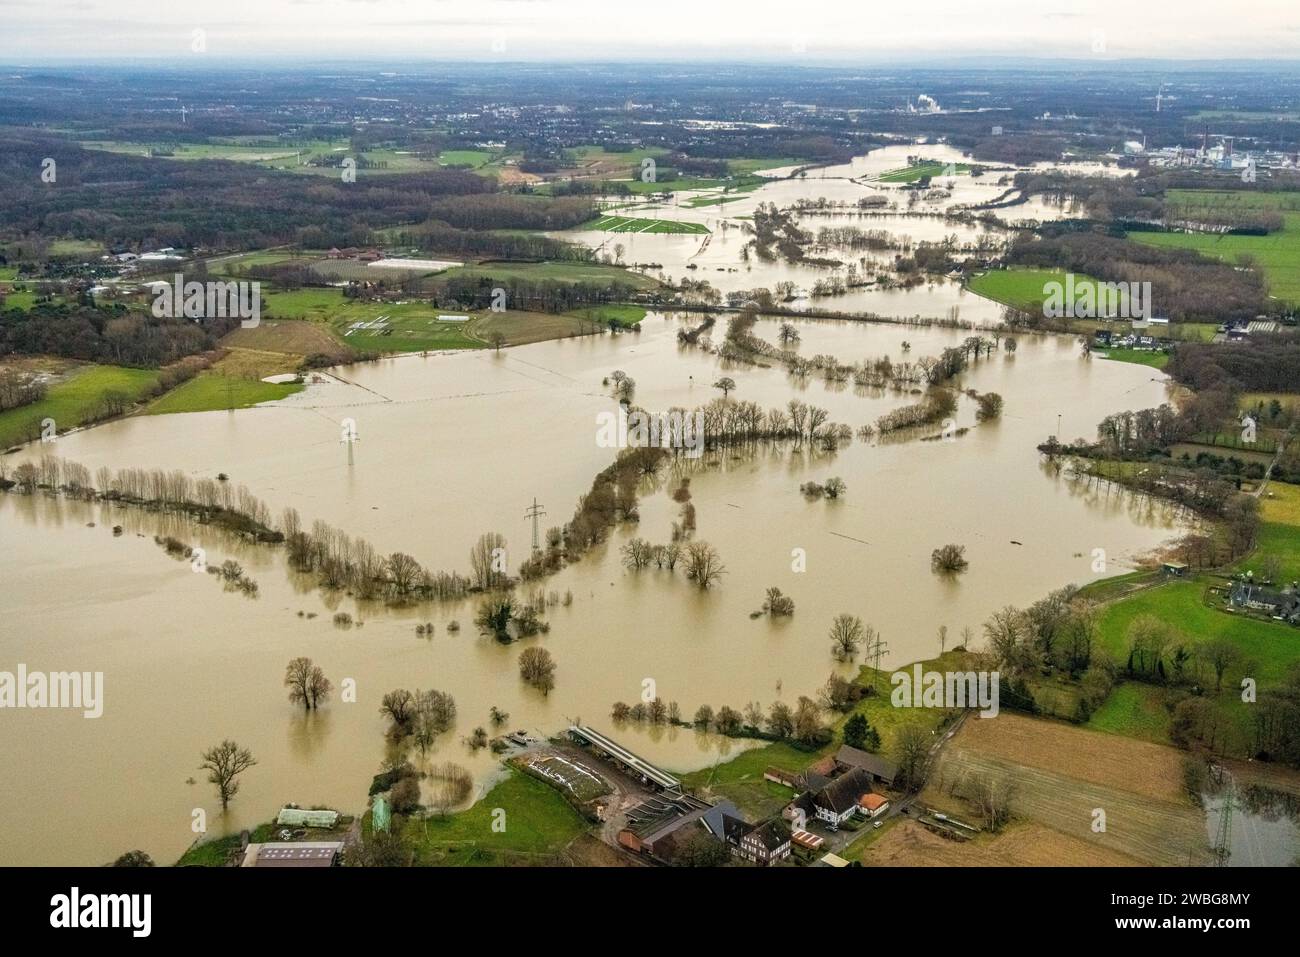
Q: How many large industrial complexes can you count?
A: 2